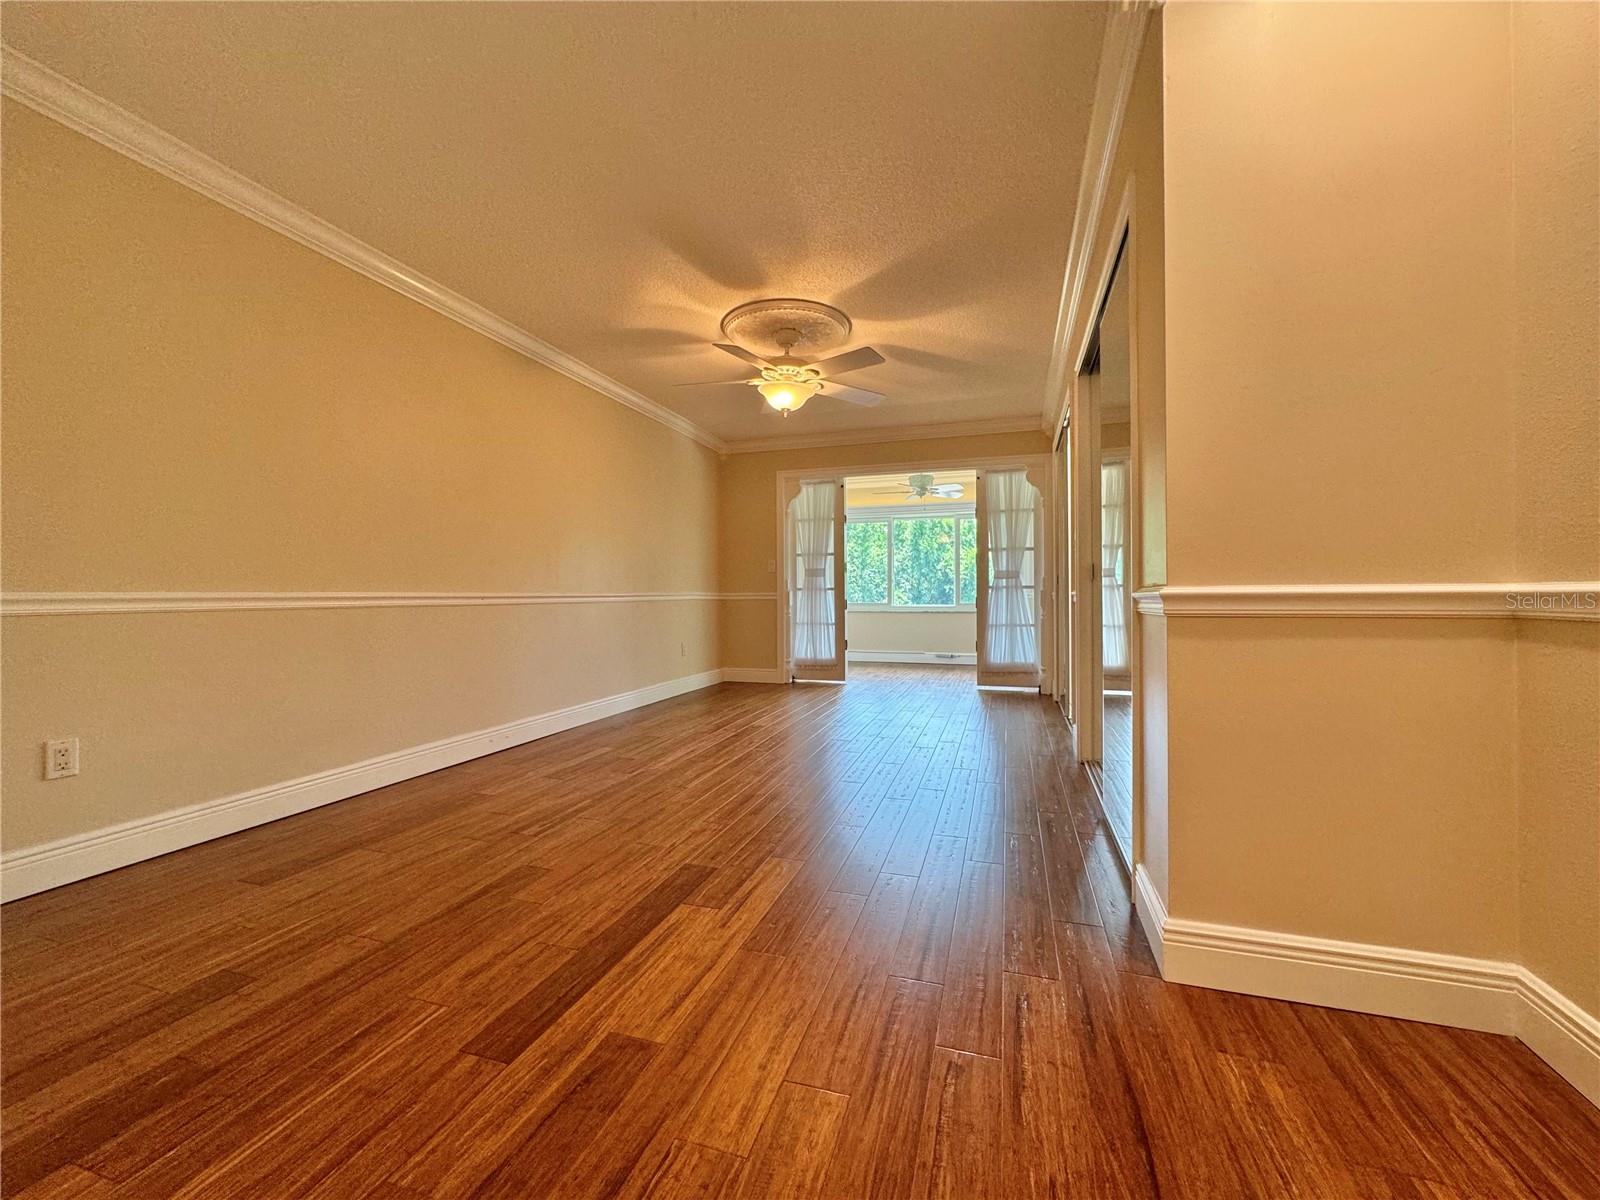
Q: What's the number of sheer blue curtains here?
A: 2